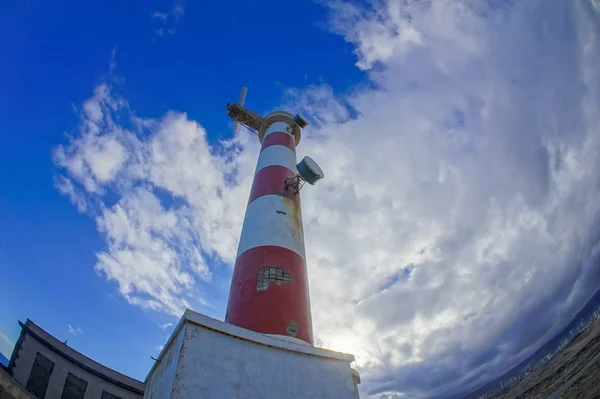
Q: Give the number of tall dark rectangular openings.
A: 3